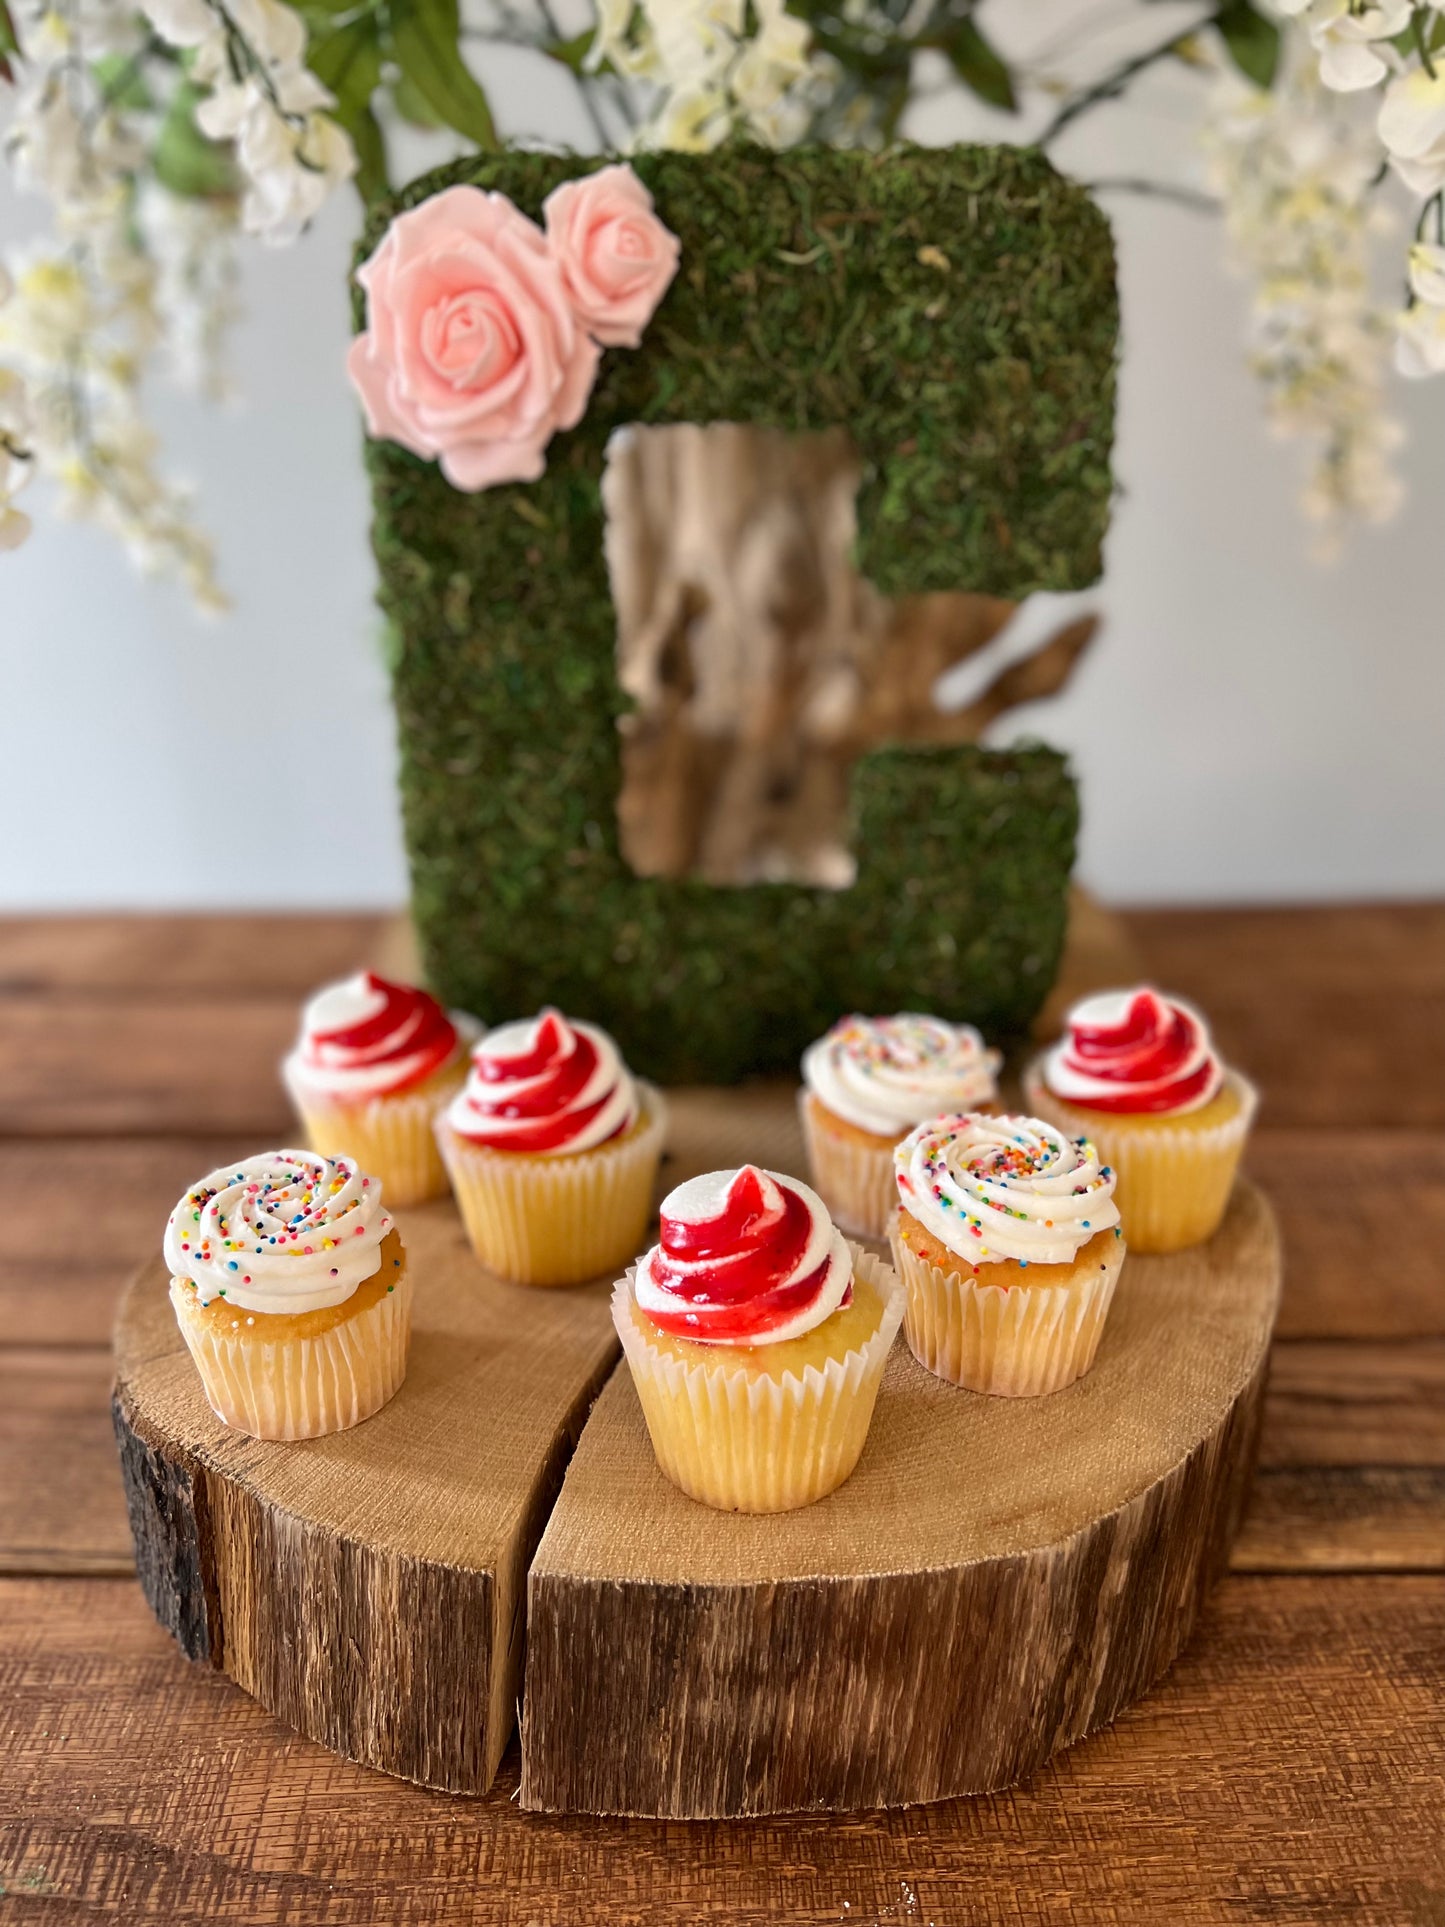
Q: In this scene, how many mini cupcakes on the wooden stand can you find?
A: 7